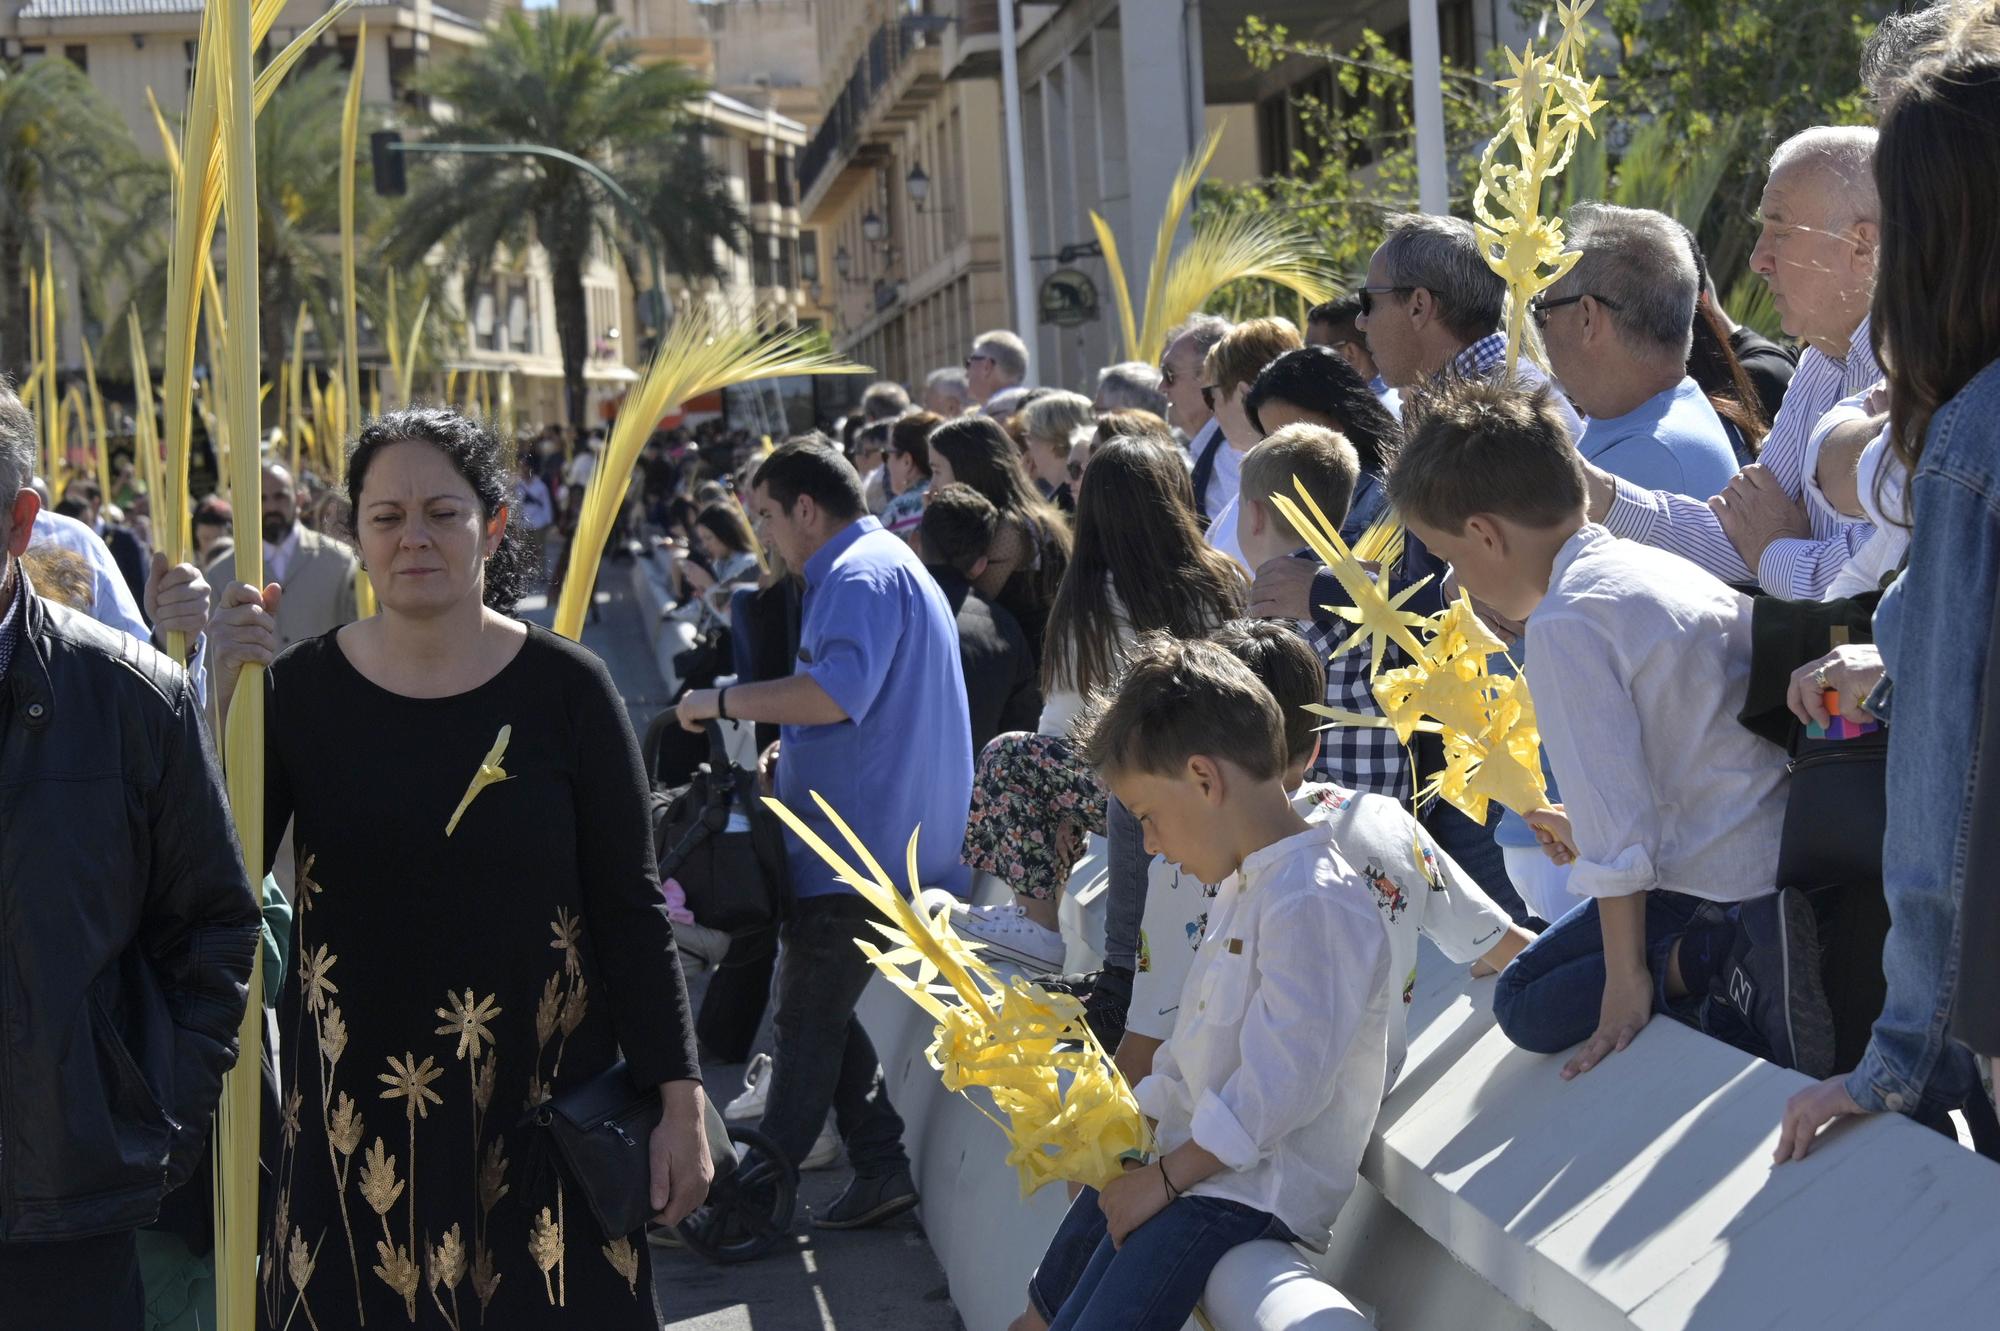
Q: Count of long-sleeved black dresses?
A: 1